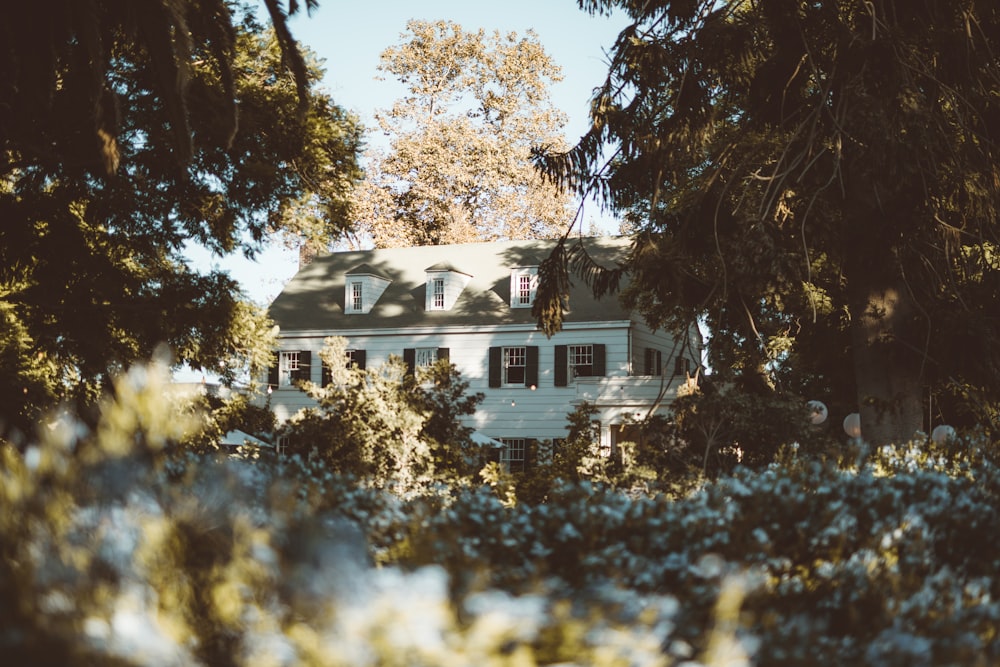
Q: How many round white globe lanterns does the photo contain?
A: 3